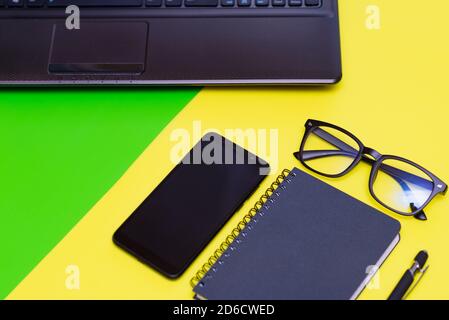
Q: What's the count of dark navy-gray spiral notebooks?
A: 1